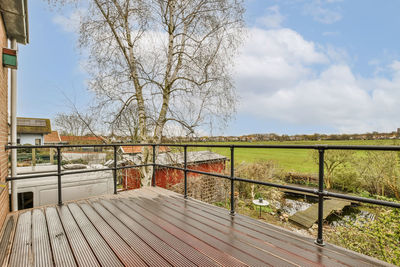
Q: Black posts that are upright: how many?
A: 6